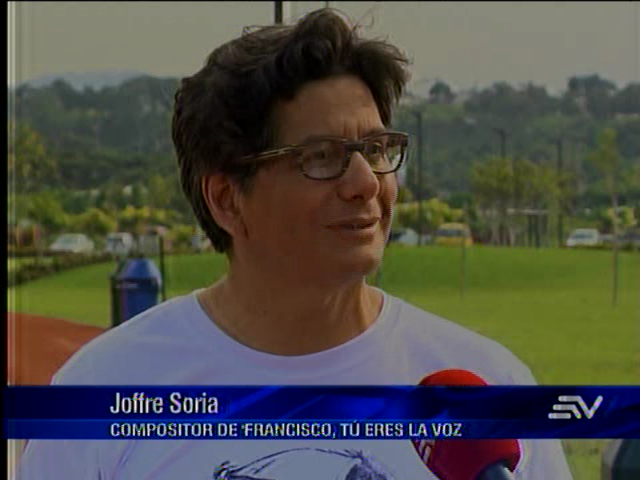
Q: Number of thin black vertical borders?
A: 1